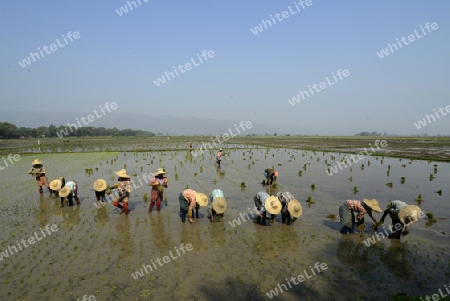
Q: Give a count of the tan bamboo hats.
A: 12